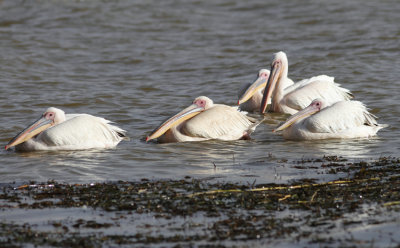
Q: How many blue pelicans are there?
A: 0